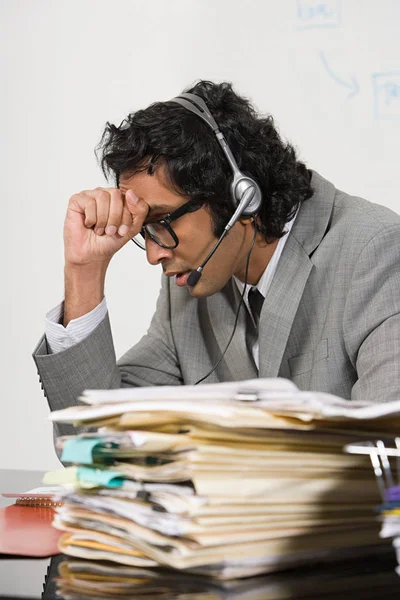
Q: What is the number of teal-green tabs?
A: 2